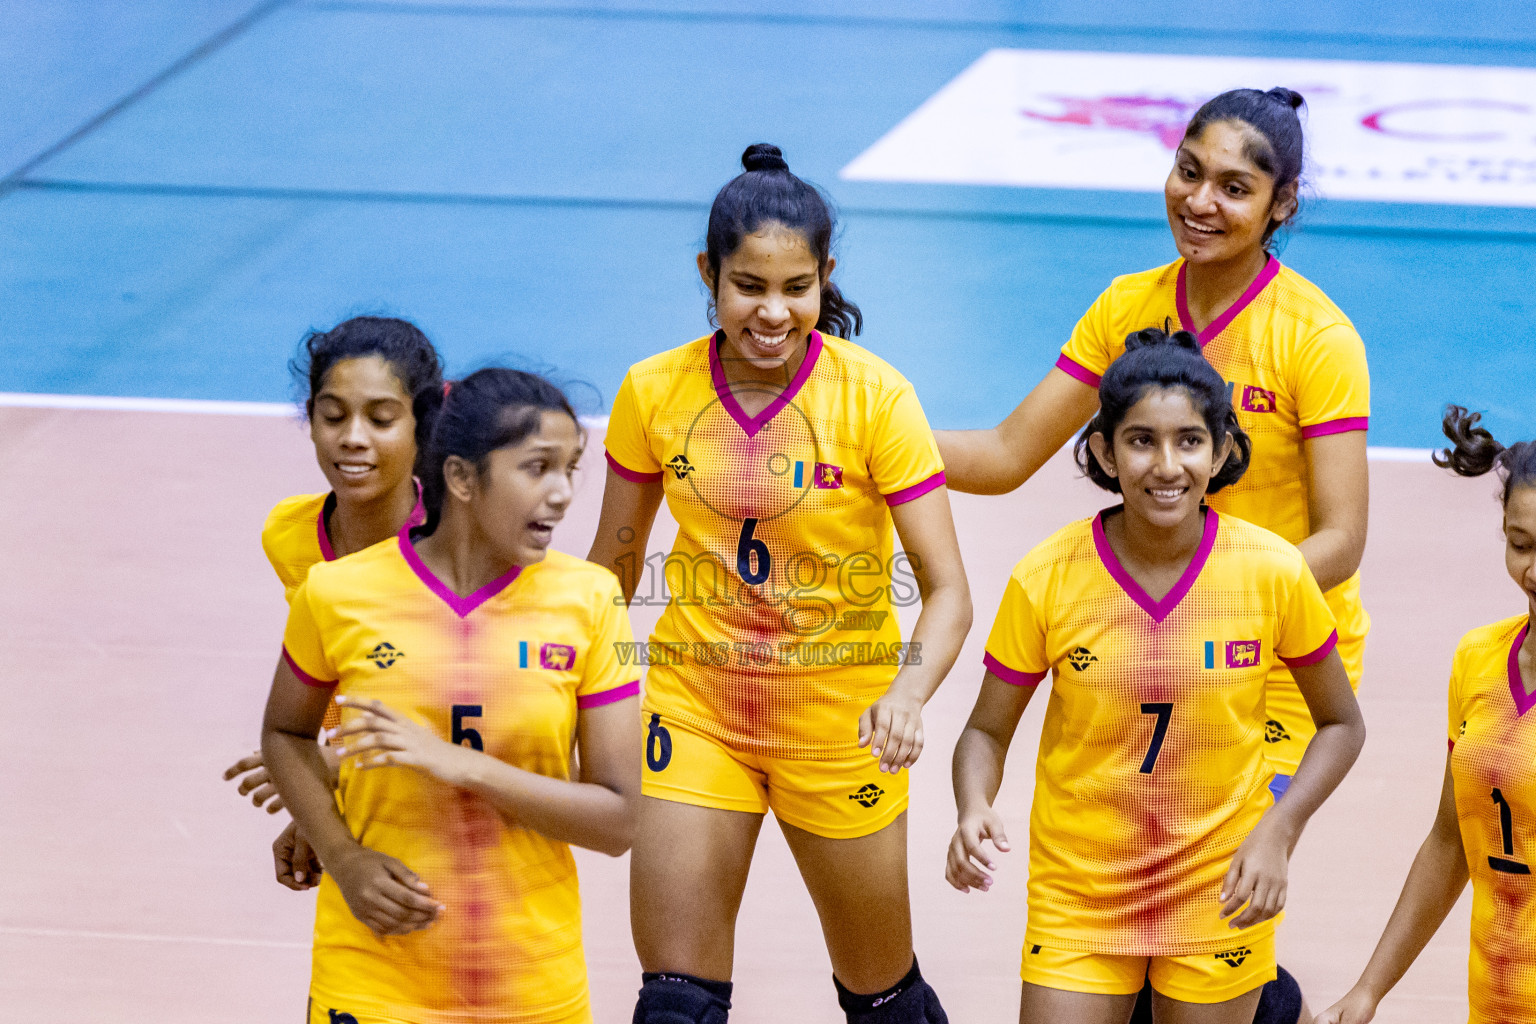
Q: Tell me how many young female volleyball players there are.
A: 6